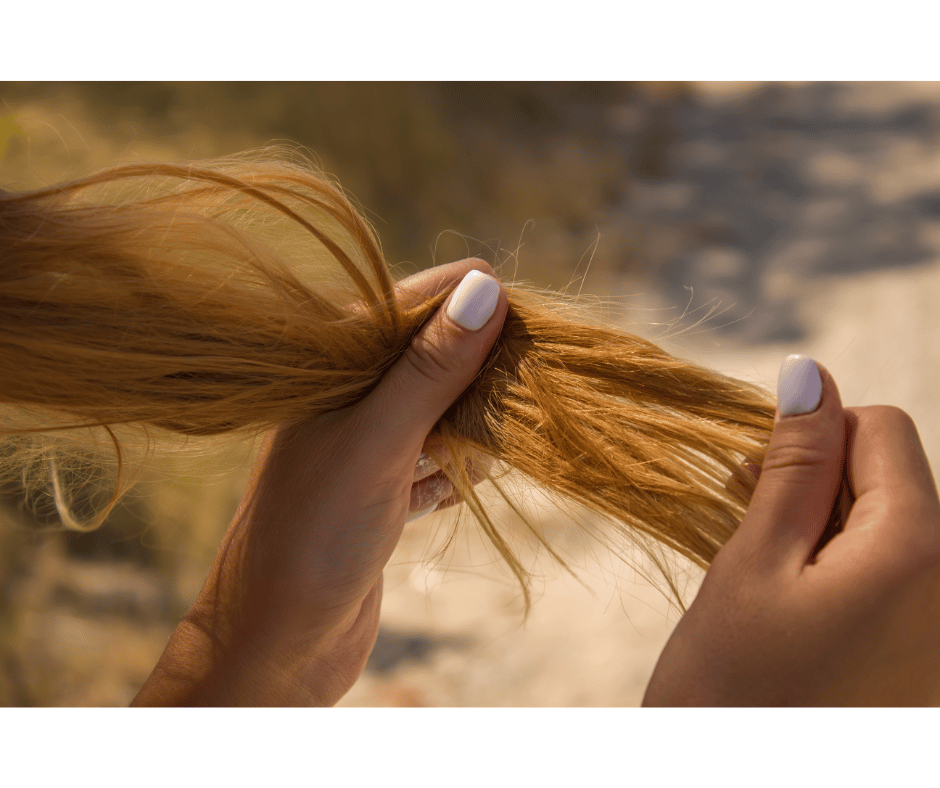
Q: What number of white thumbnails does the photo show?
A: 2